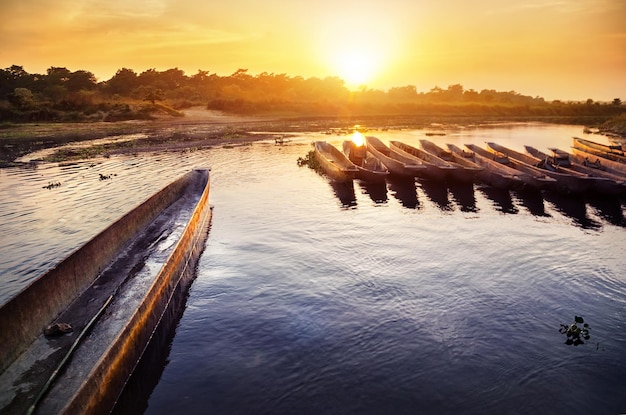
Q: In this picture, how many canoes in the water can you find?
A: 13